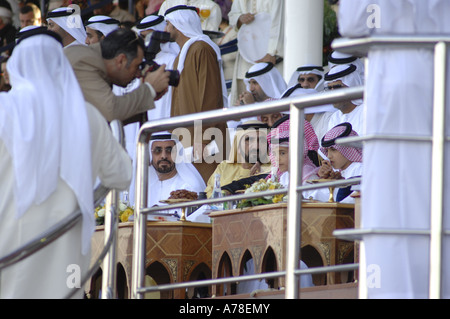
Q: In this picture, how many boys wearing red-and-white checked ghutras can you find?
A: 2